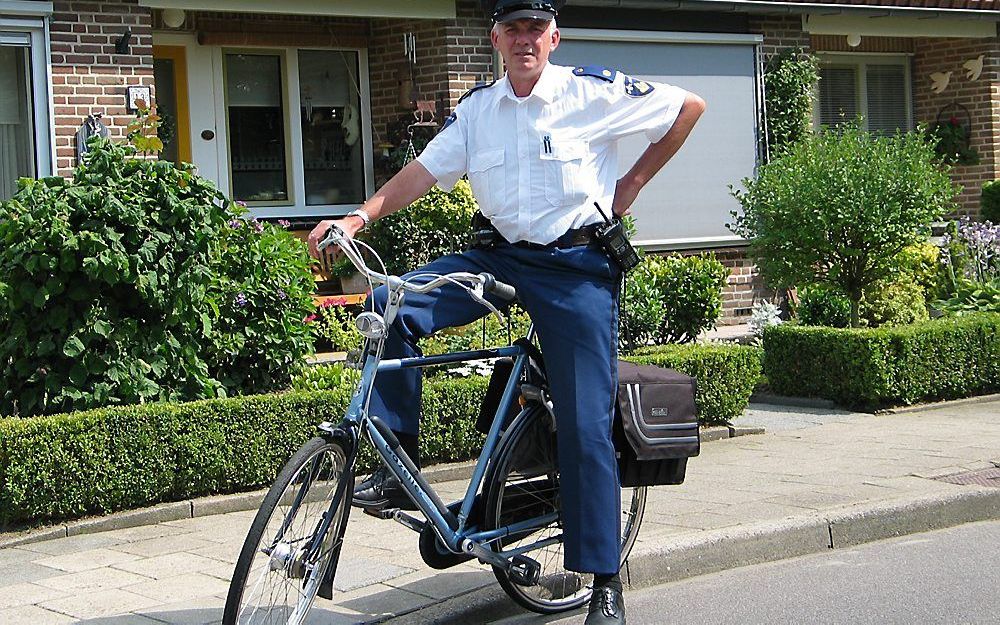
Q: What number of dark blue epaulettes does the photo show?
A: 2